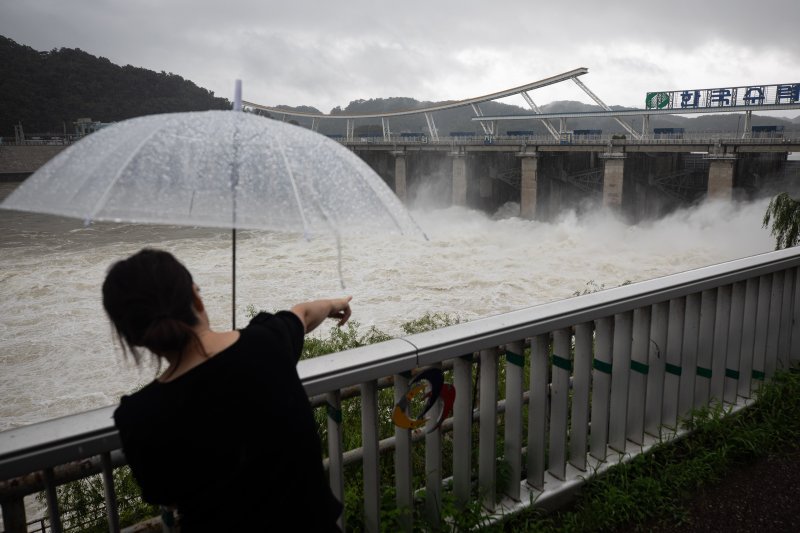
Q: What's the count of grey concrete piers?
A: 5